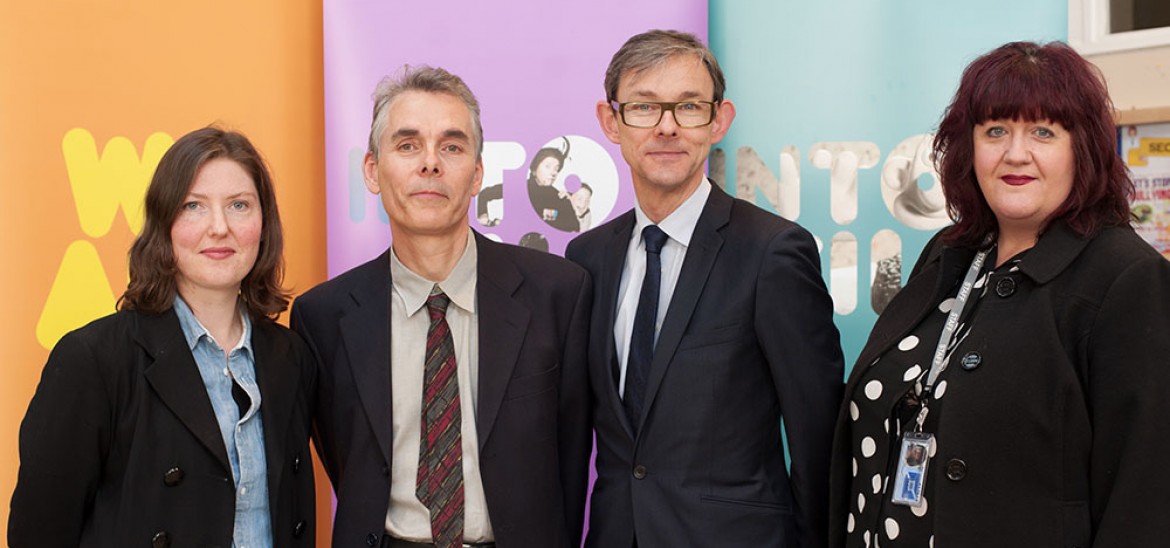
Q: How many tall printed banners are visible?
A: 3